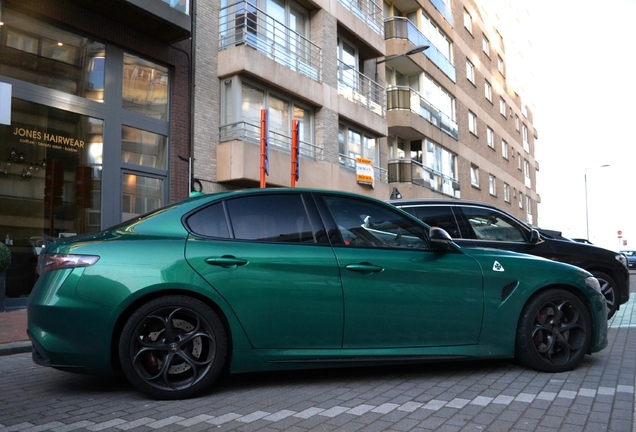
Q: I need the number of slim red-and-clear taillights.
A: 1